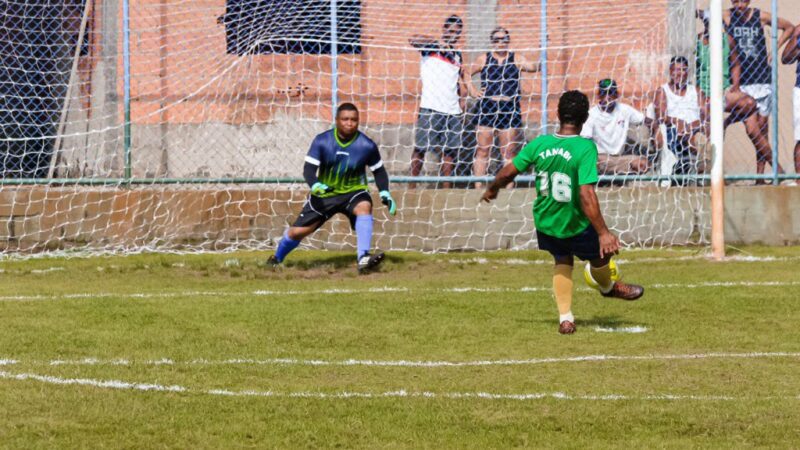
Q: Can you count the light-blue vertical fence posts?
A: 4